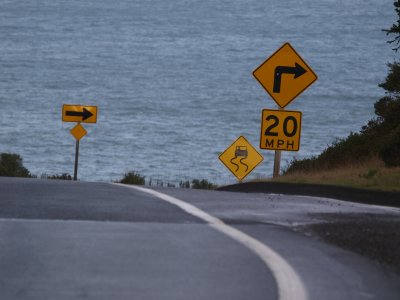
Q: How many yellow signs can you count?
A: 5